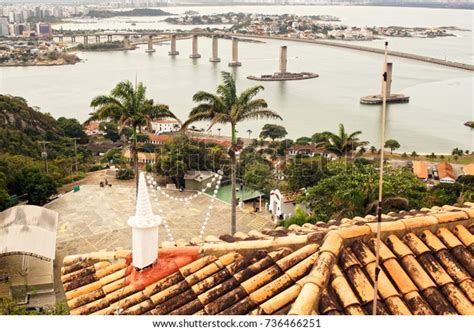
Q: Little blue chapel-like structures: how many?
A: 0